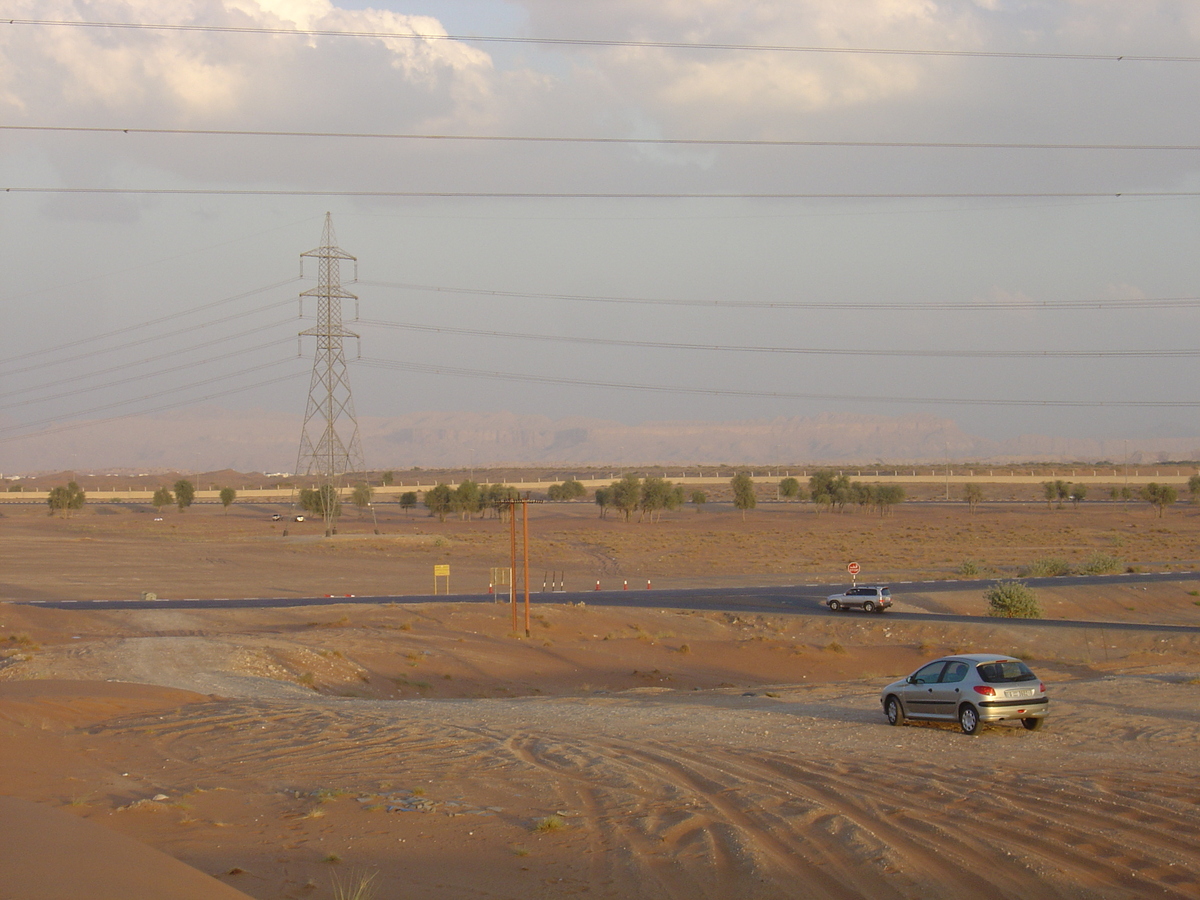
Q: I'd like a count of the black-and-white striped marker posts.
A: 3